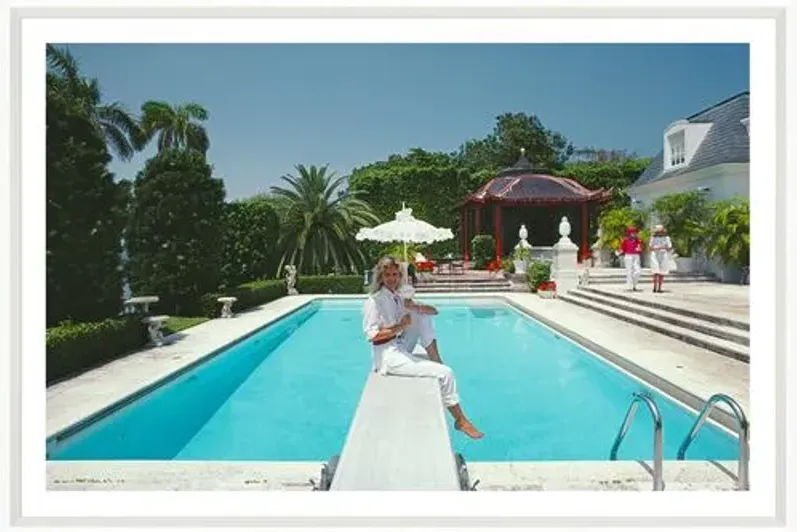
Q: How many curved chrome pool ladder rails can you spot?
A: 2